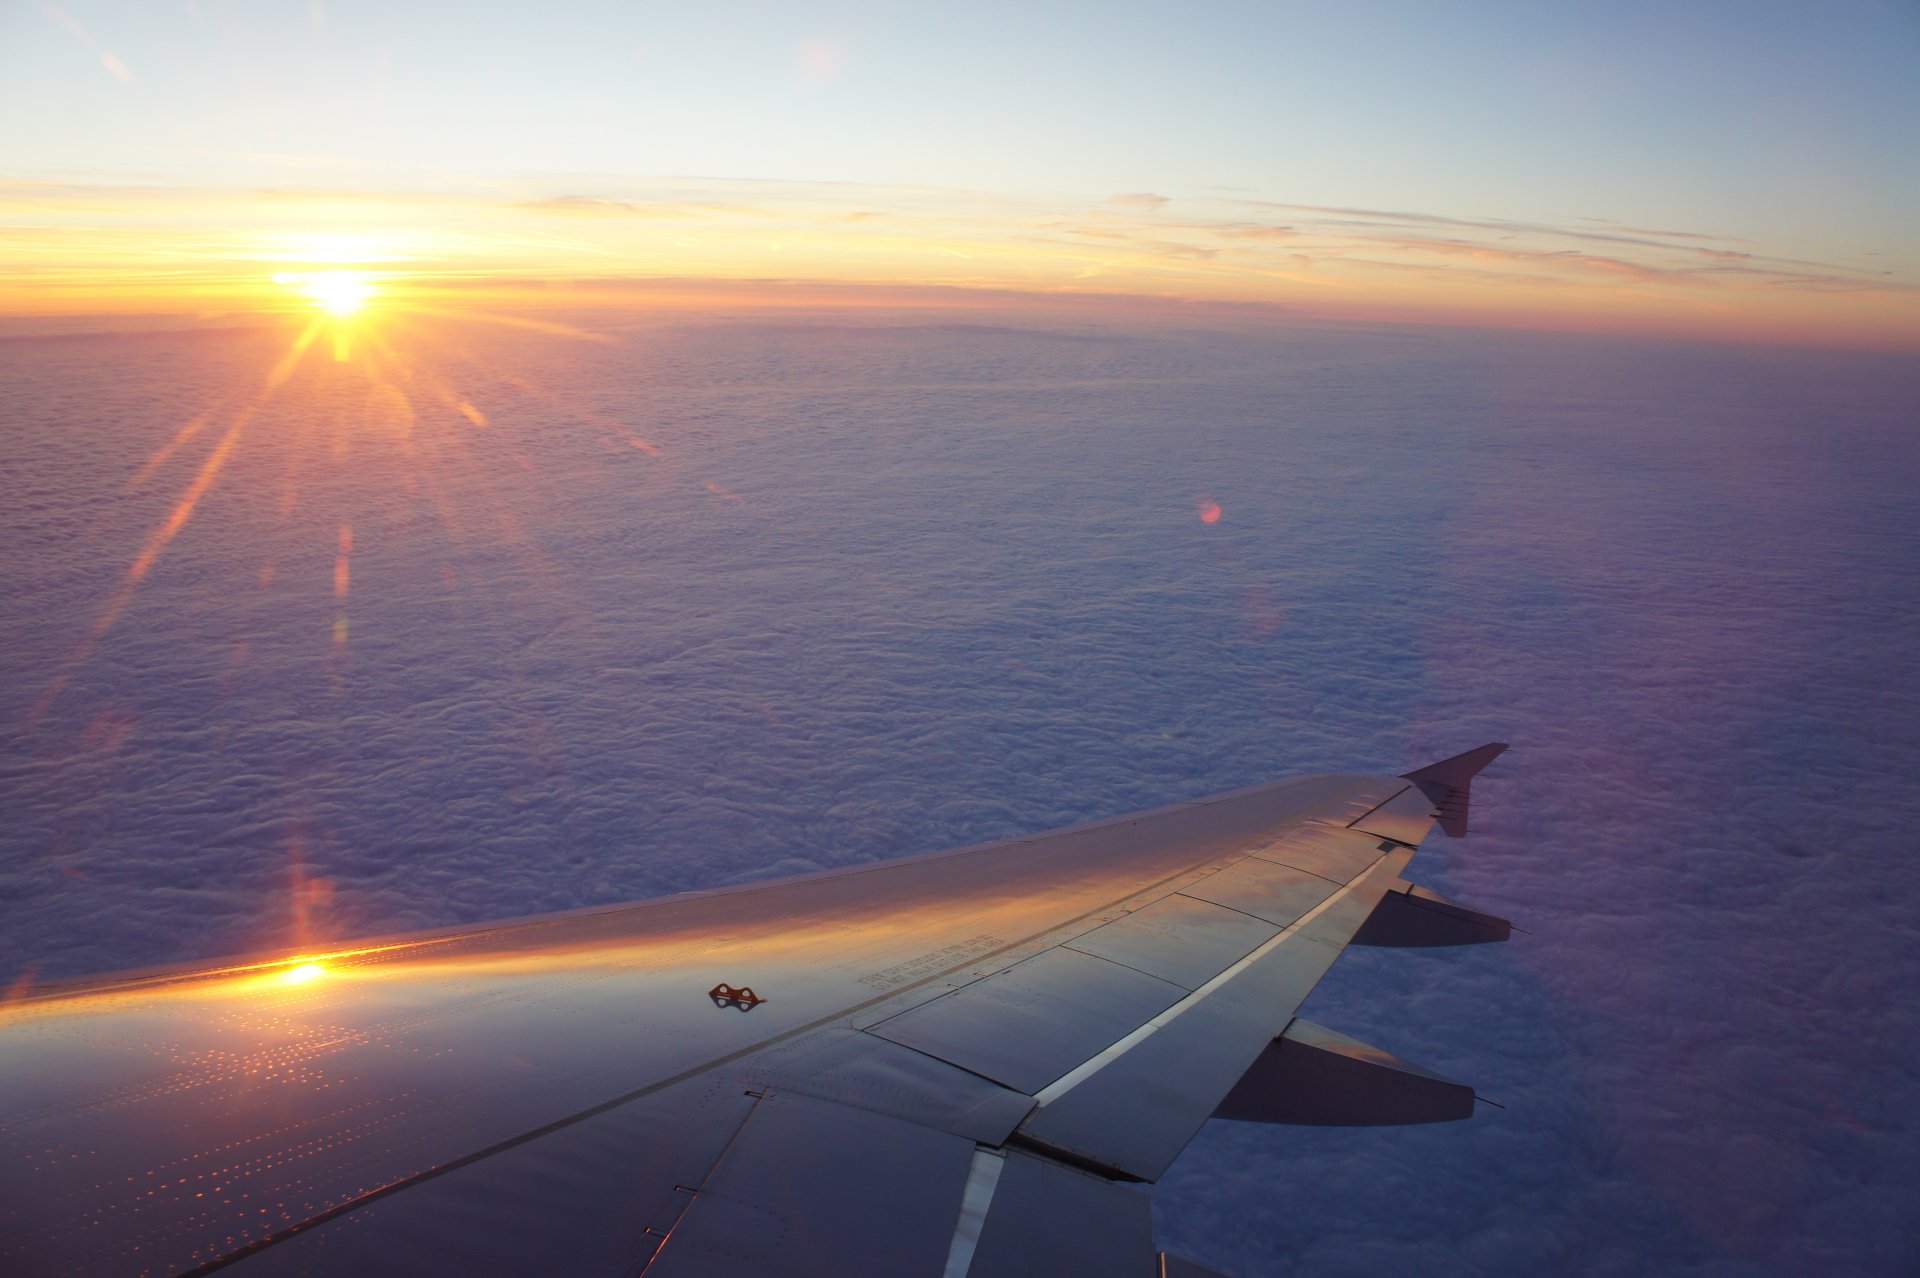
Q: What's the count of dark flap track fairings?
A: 2